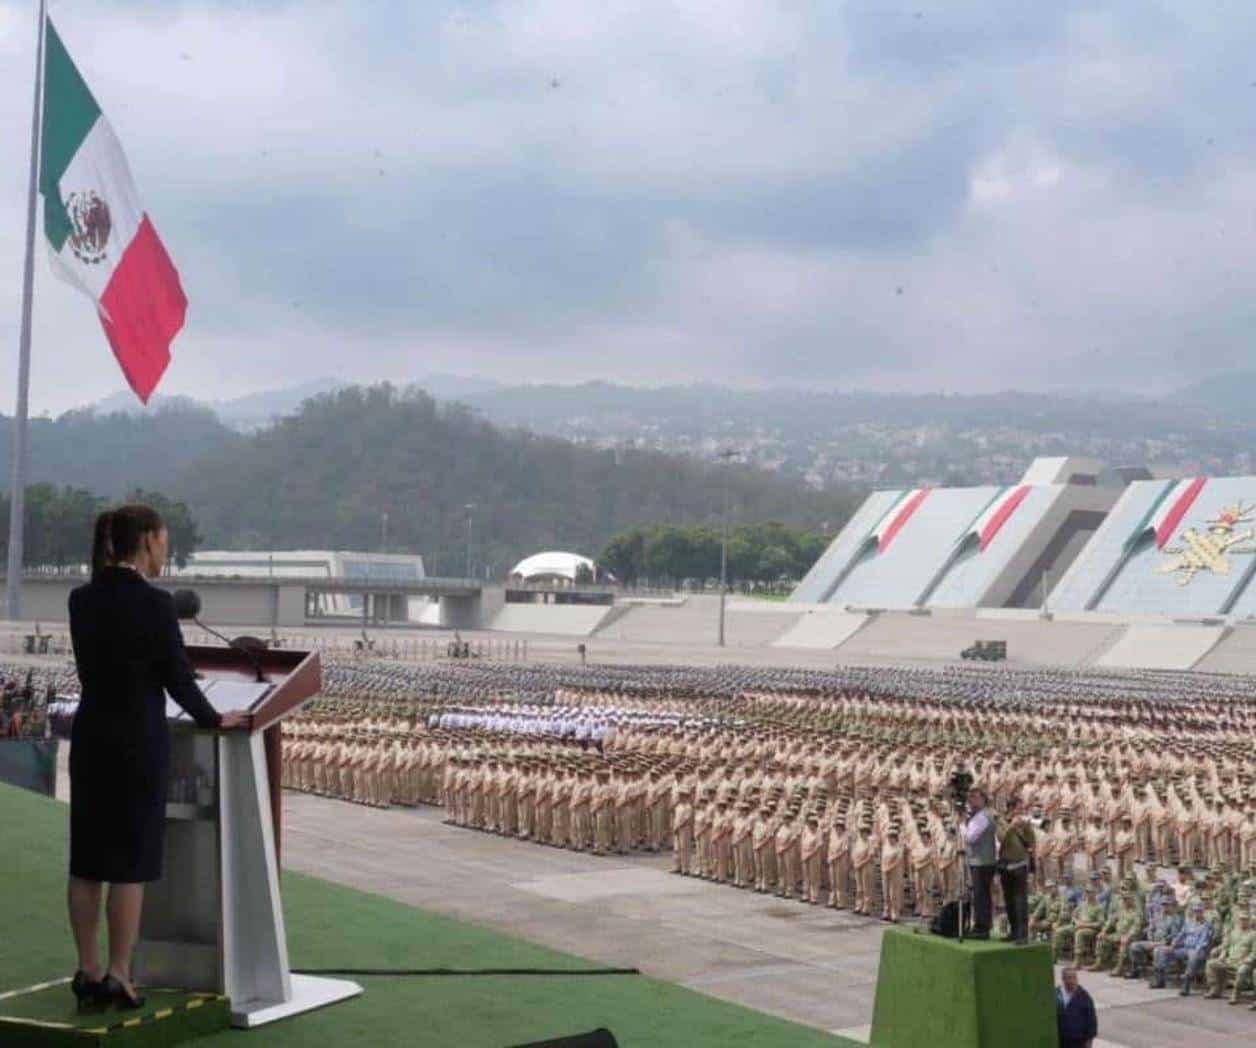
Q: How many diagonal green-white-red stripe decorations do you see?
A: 3